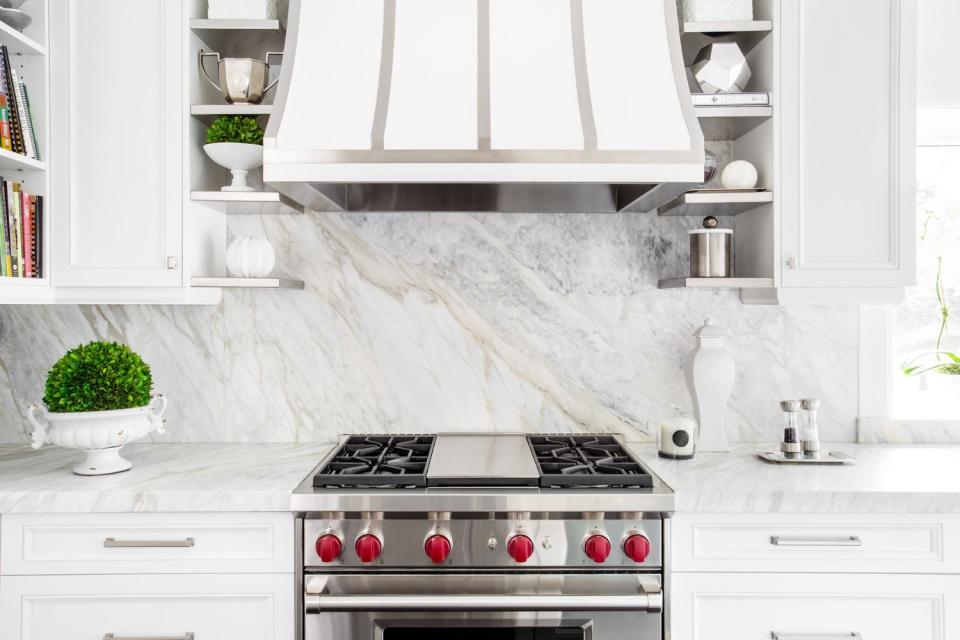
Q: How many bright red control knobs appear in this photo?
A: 6